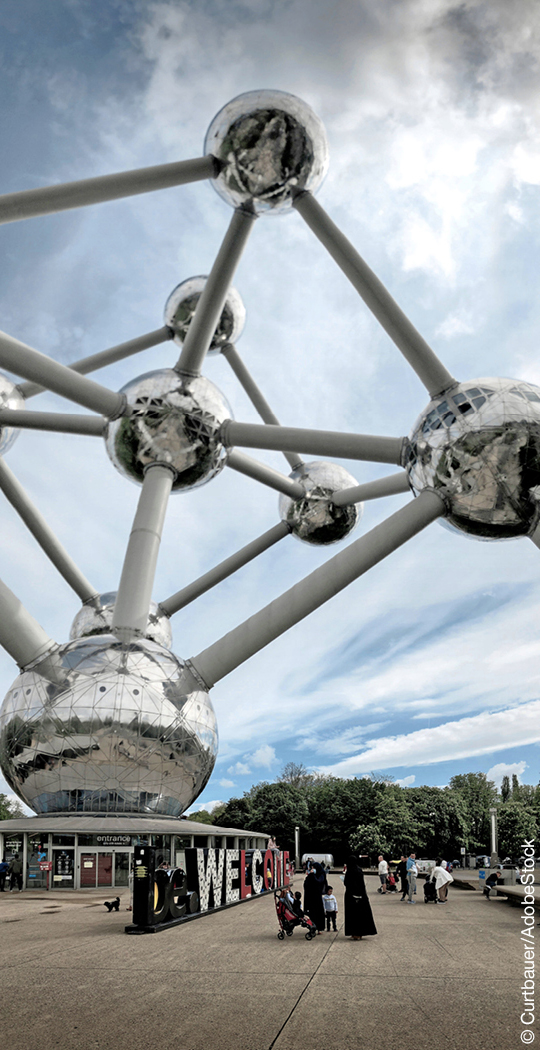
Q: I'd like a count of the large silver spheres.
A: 8